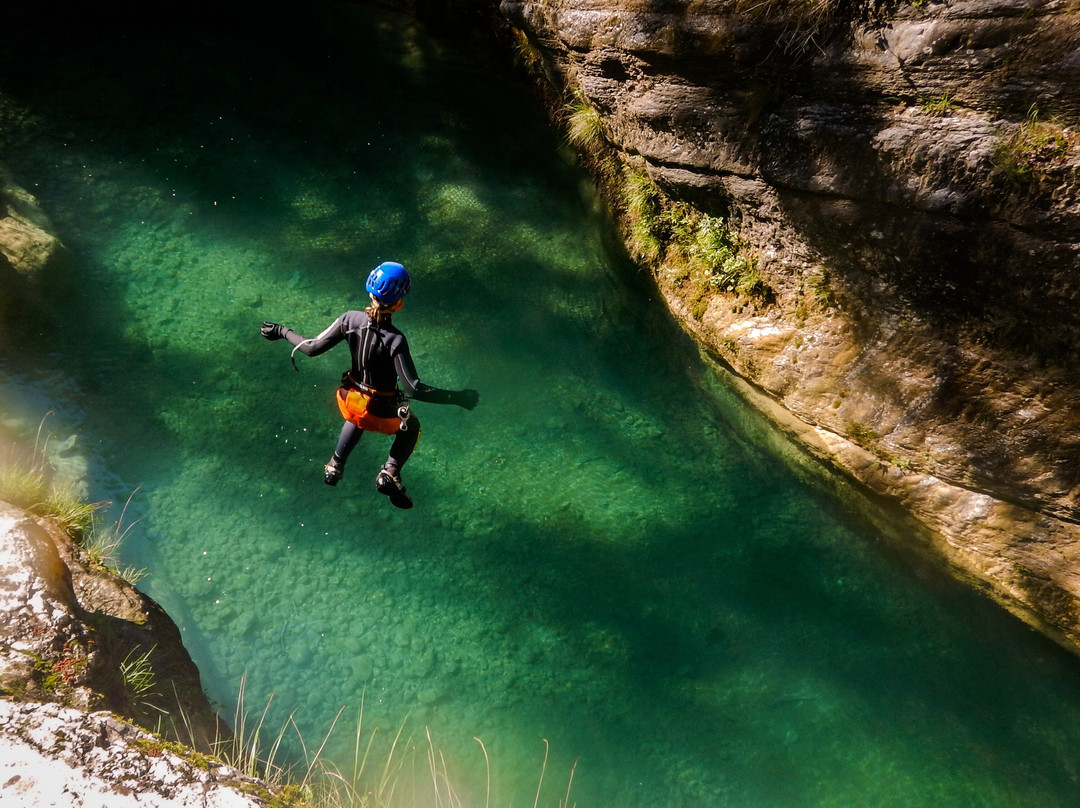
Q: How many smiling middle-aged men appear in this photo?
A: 0